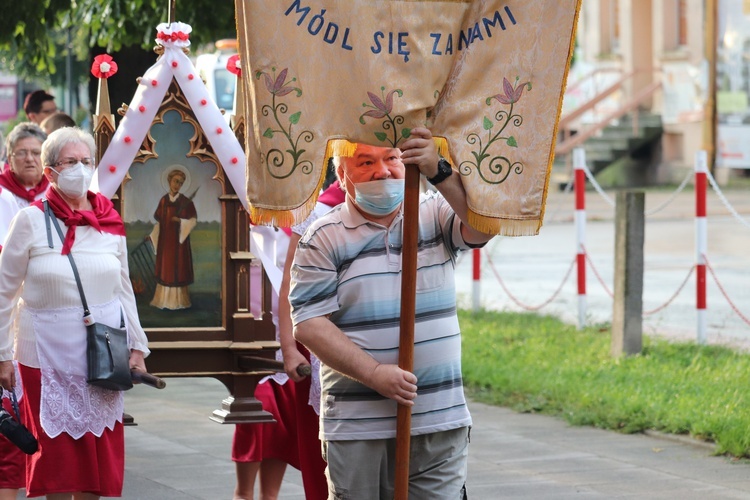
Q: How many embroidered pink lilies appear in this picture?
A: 3